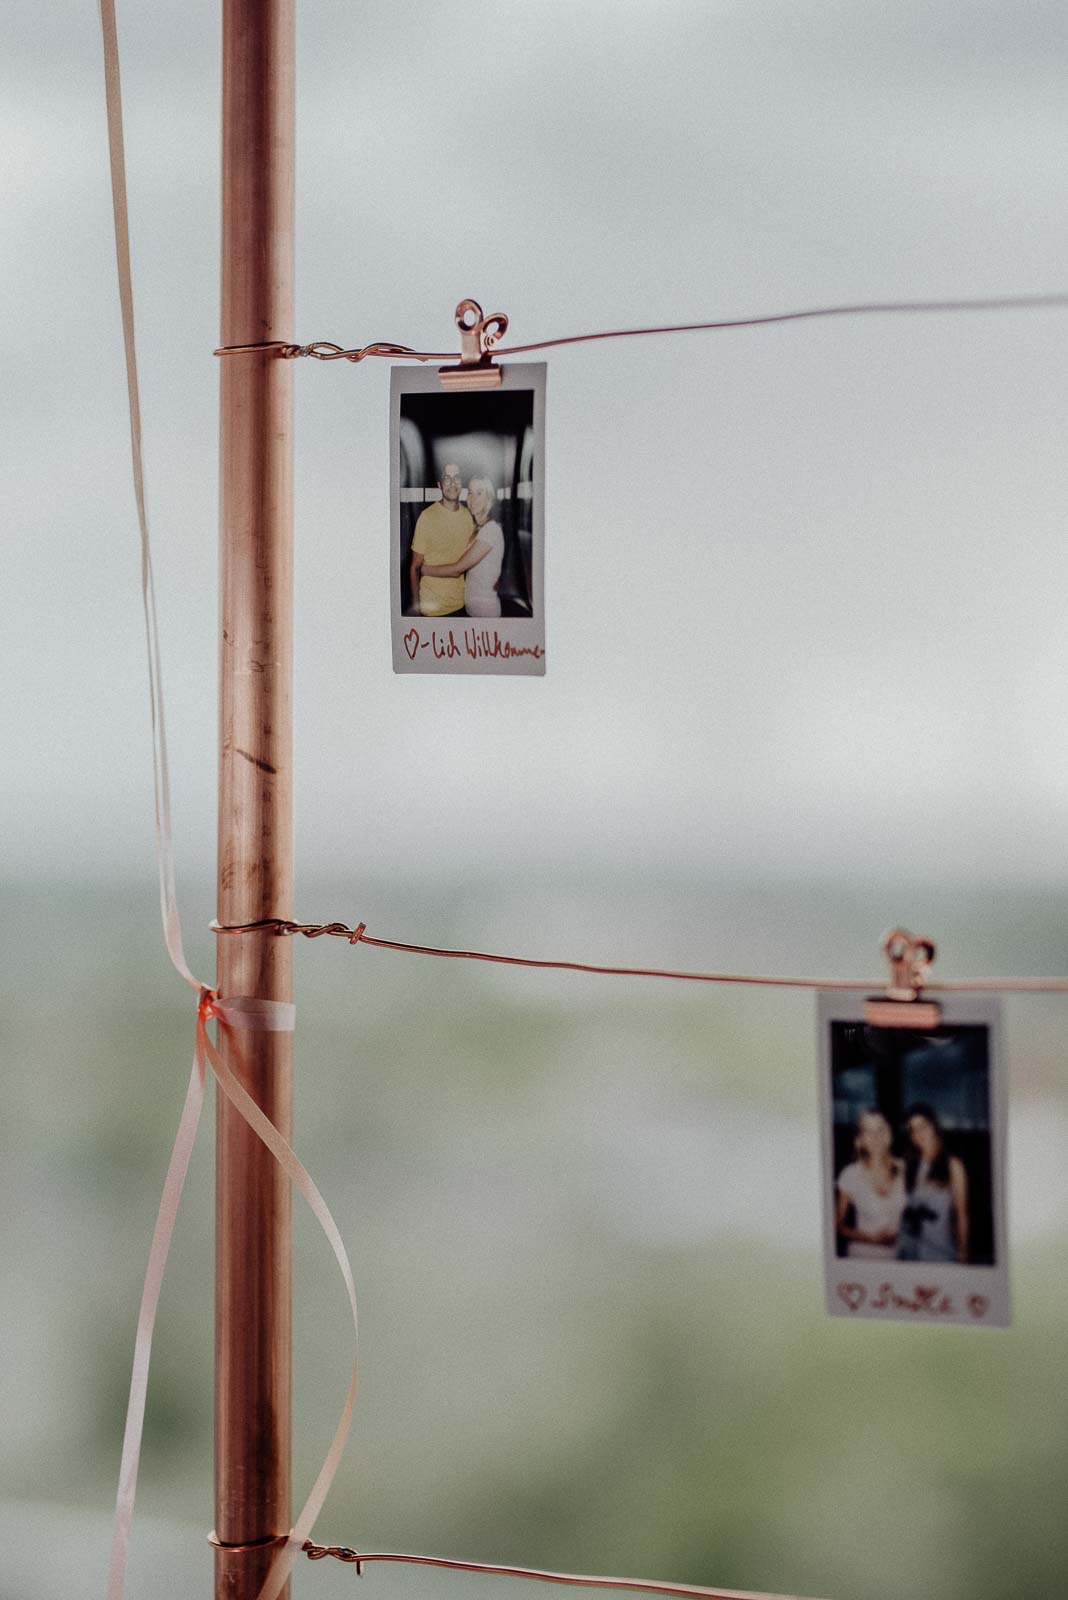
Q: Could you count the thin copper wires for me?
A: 3